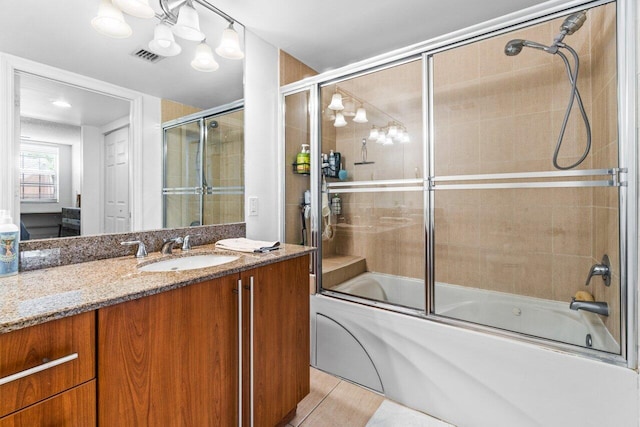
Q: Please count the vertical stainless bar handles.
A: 2